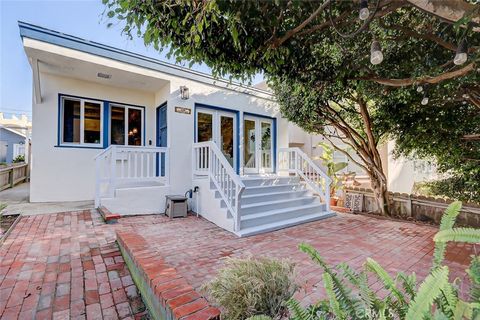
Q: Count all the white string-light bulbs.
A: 5